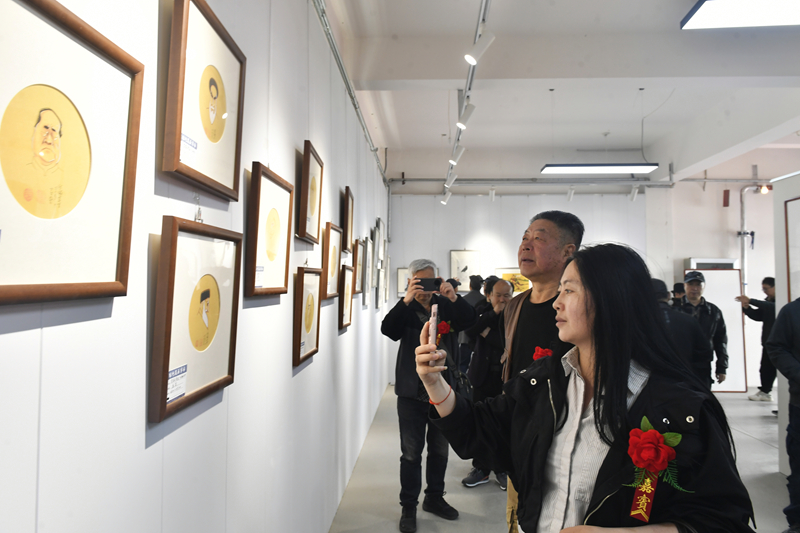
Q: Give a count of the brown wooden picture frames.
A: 10